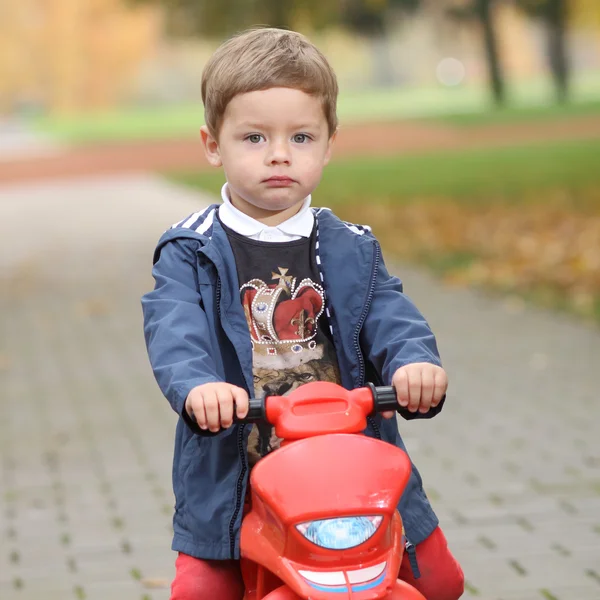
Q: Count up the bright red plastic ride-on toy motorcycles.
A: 1